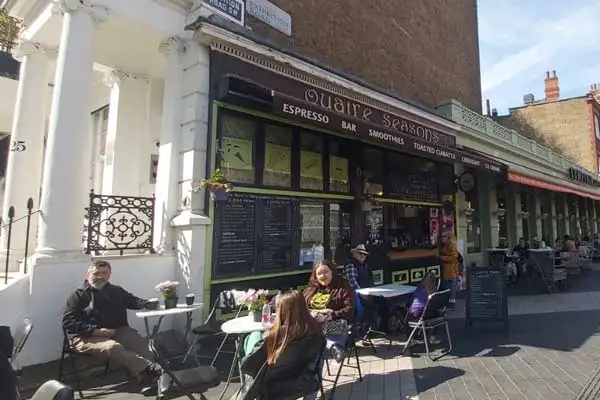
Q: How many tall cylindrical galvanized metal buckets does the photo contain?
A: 0